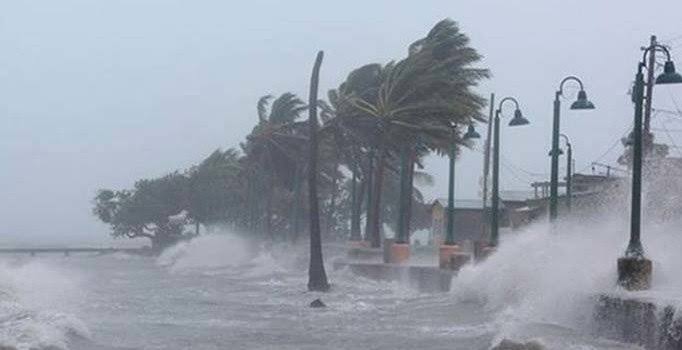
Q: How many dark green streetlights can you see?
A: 5